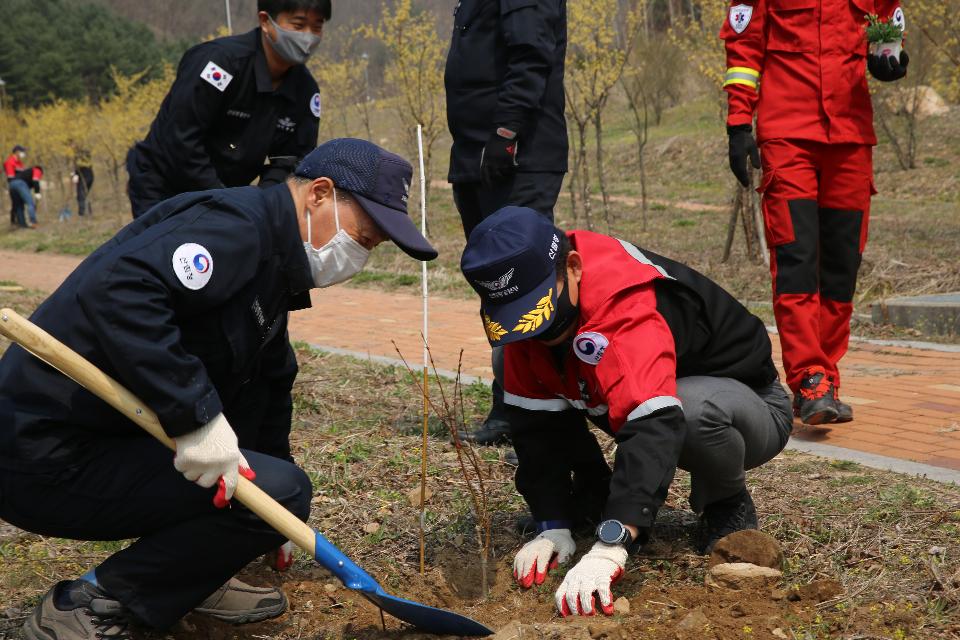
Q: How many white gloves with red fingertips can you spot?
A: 4